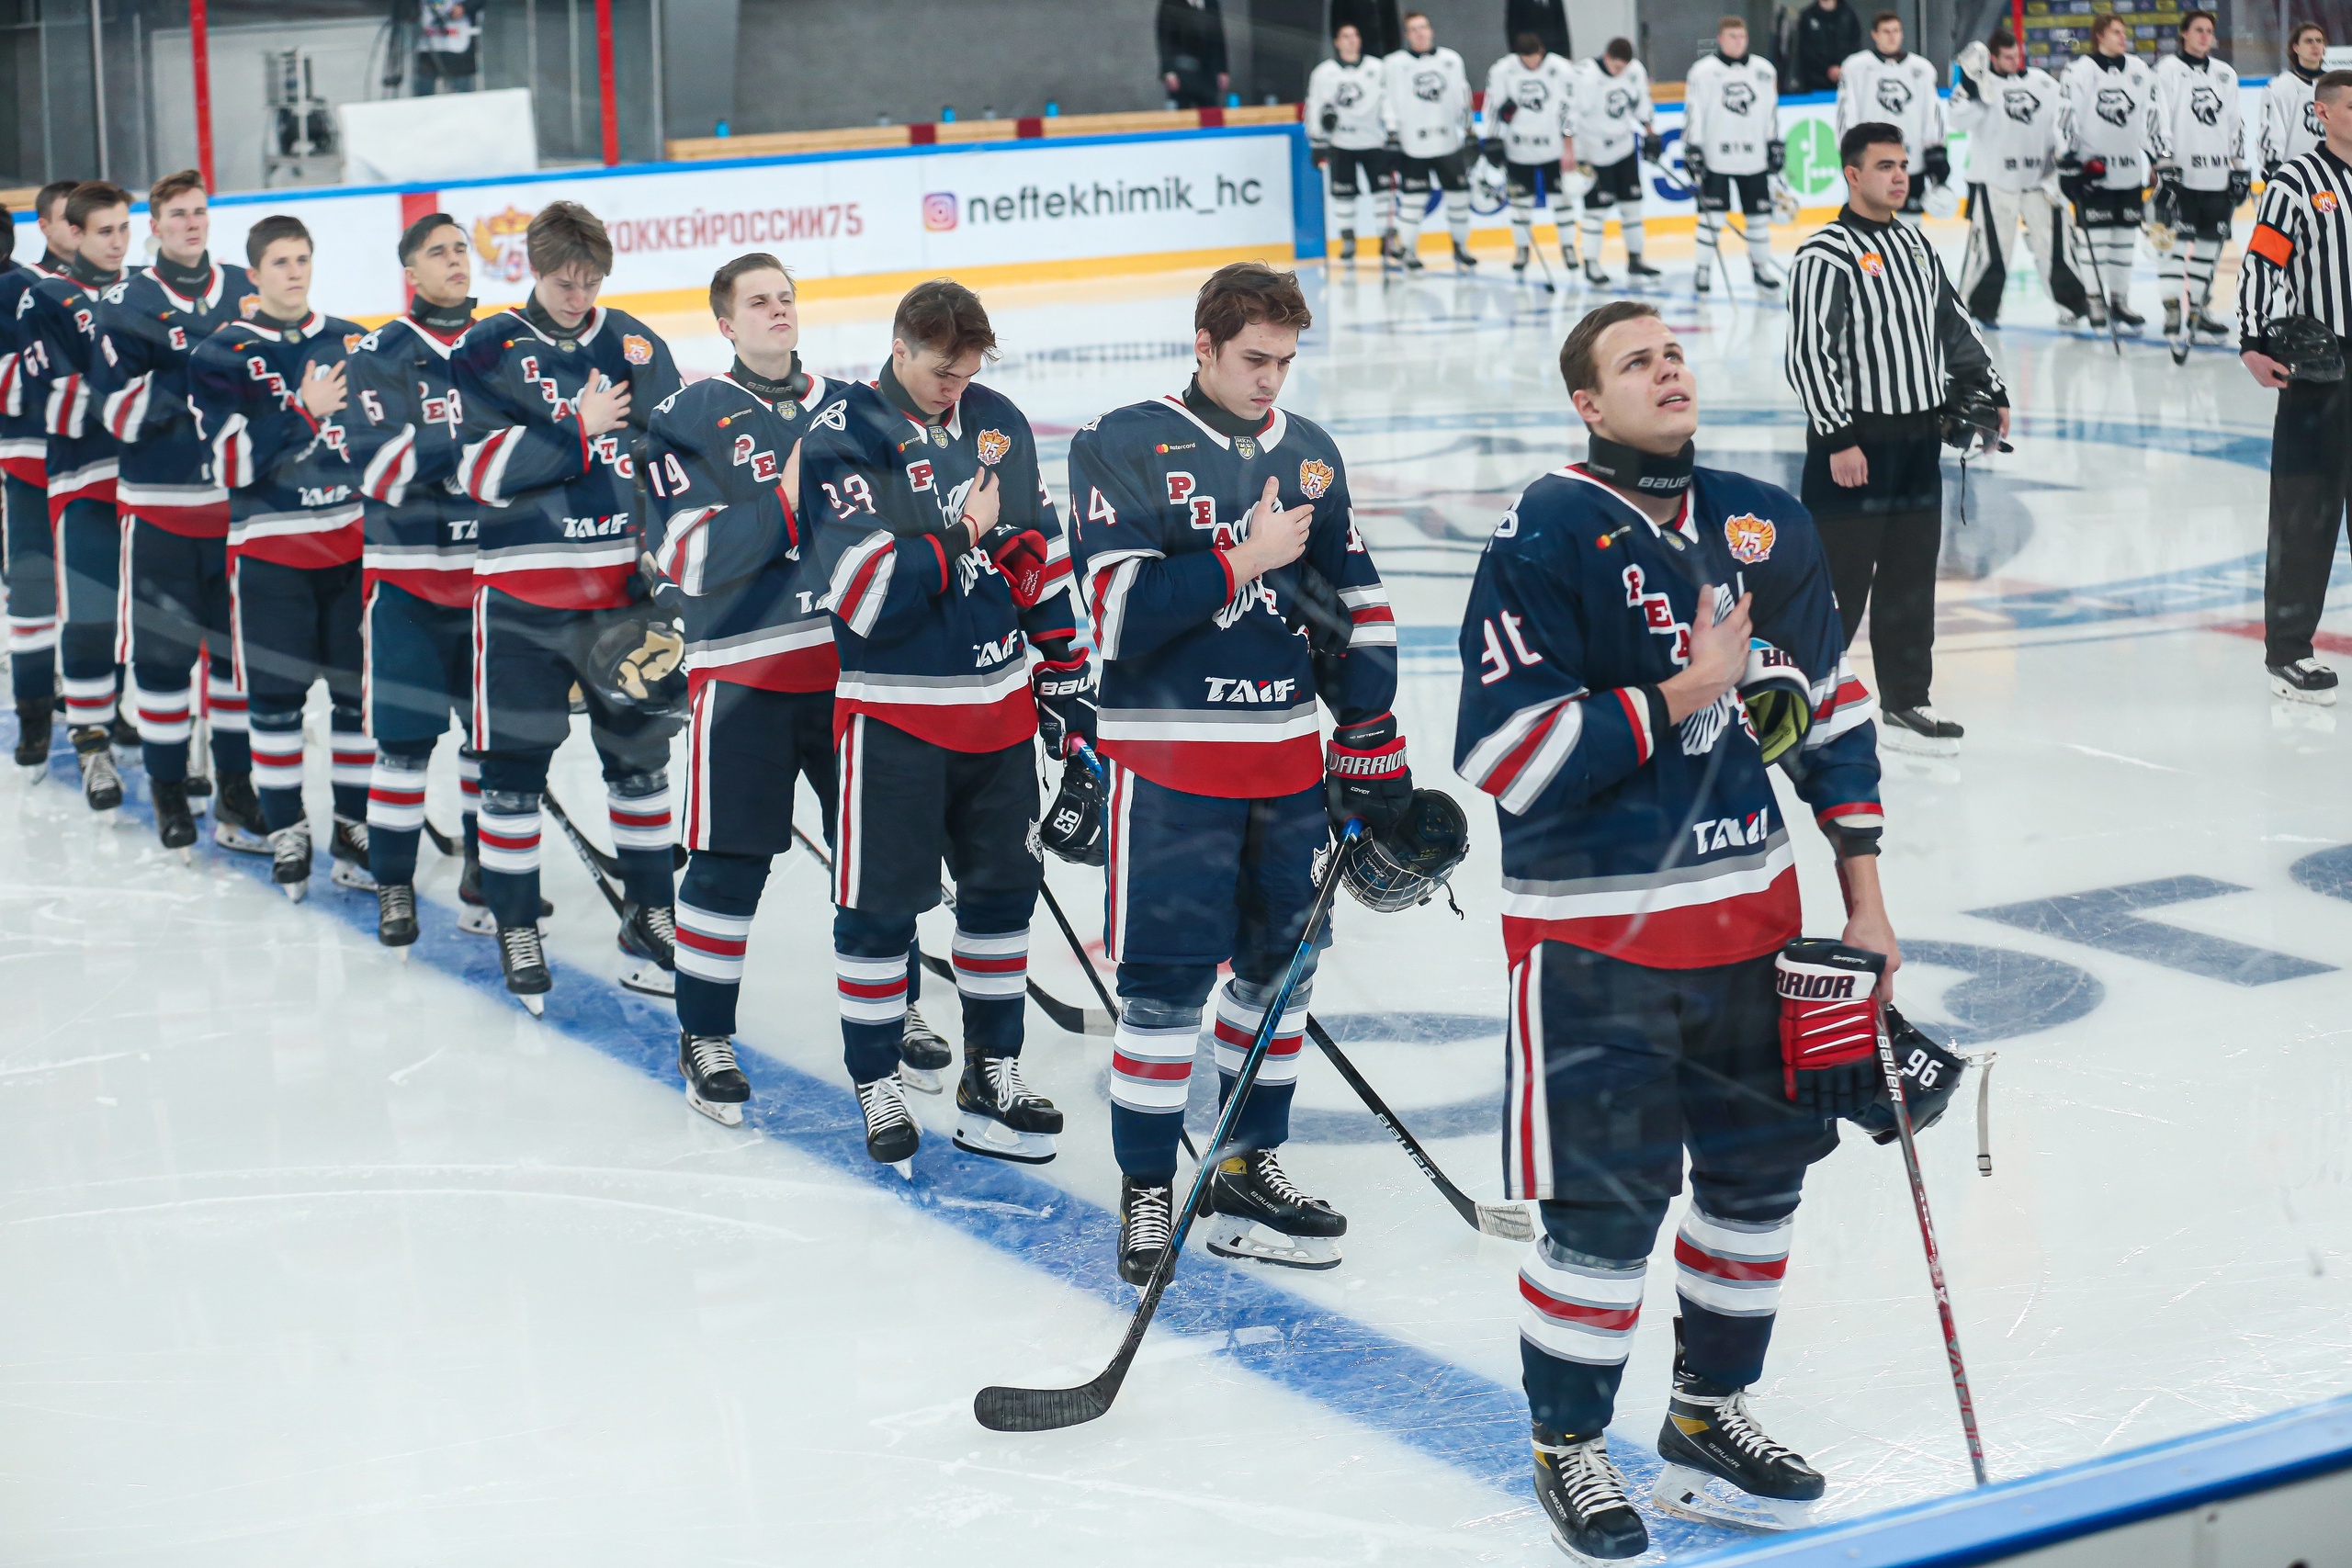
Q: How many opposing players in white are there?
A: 10